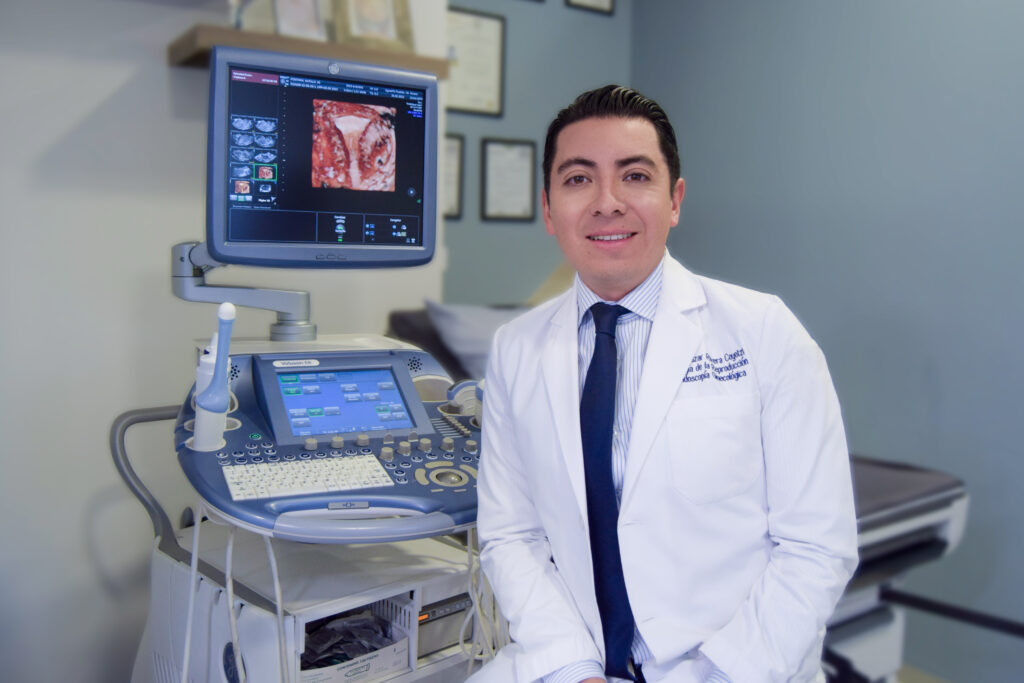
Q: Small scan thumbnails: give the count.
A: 10